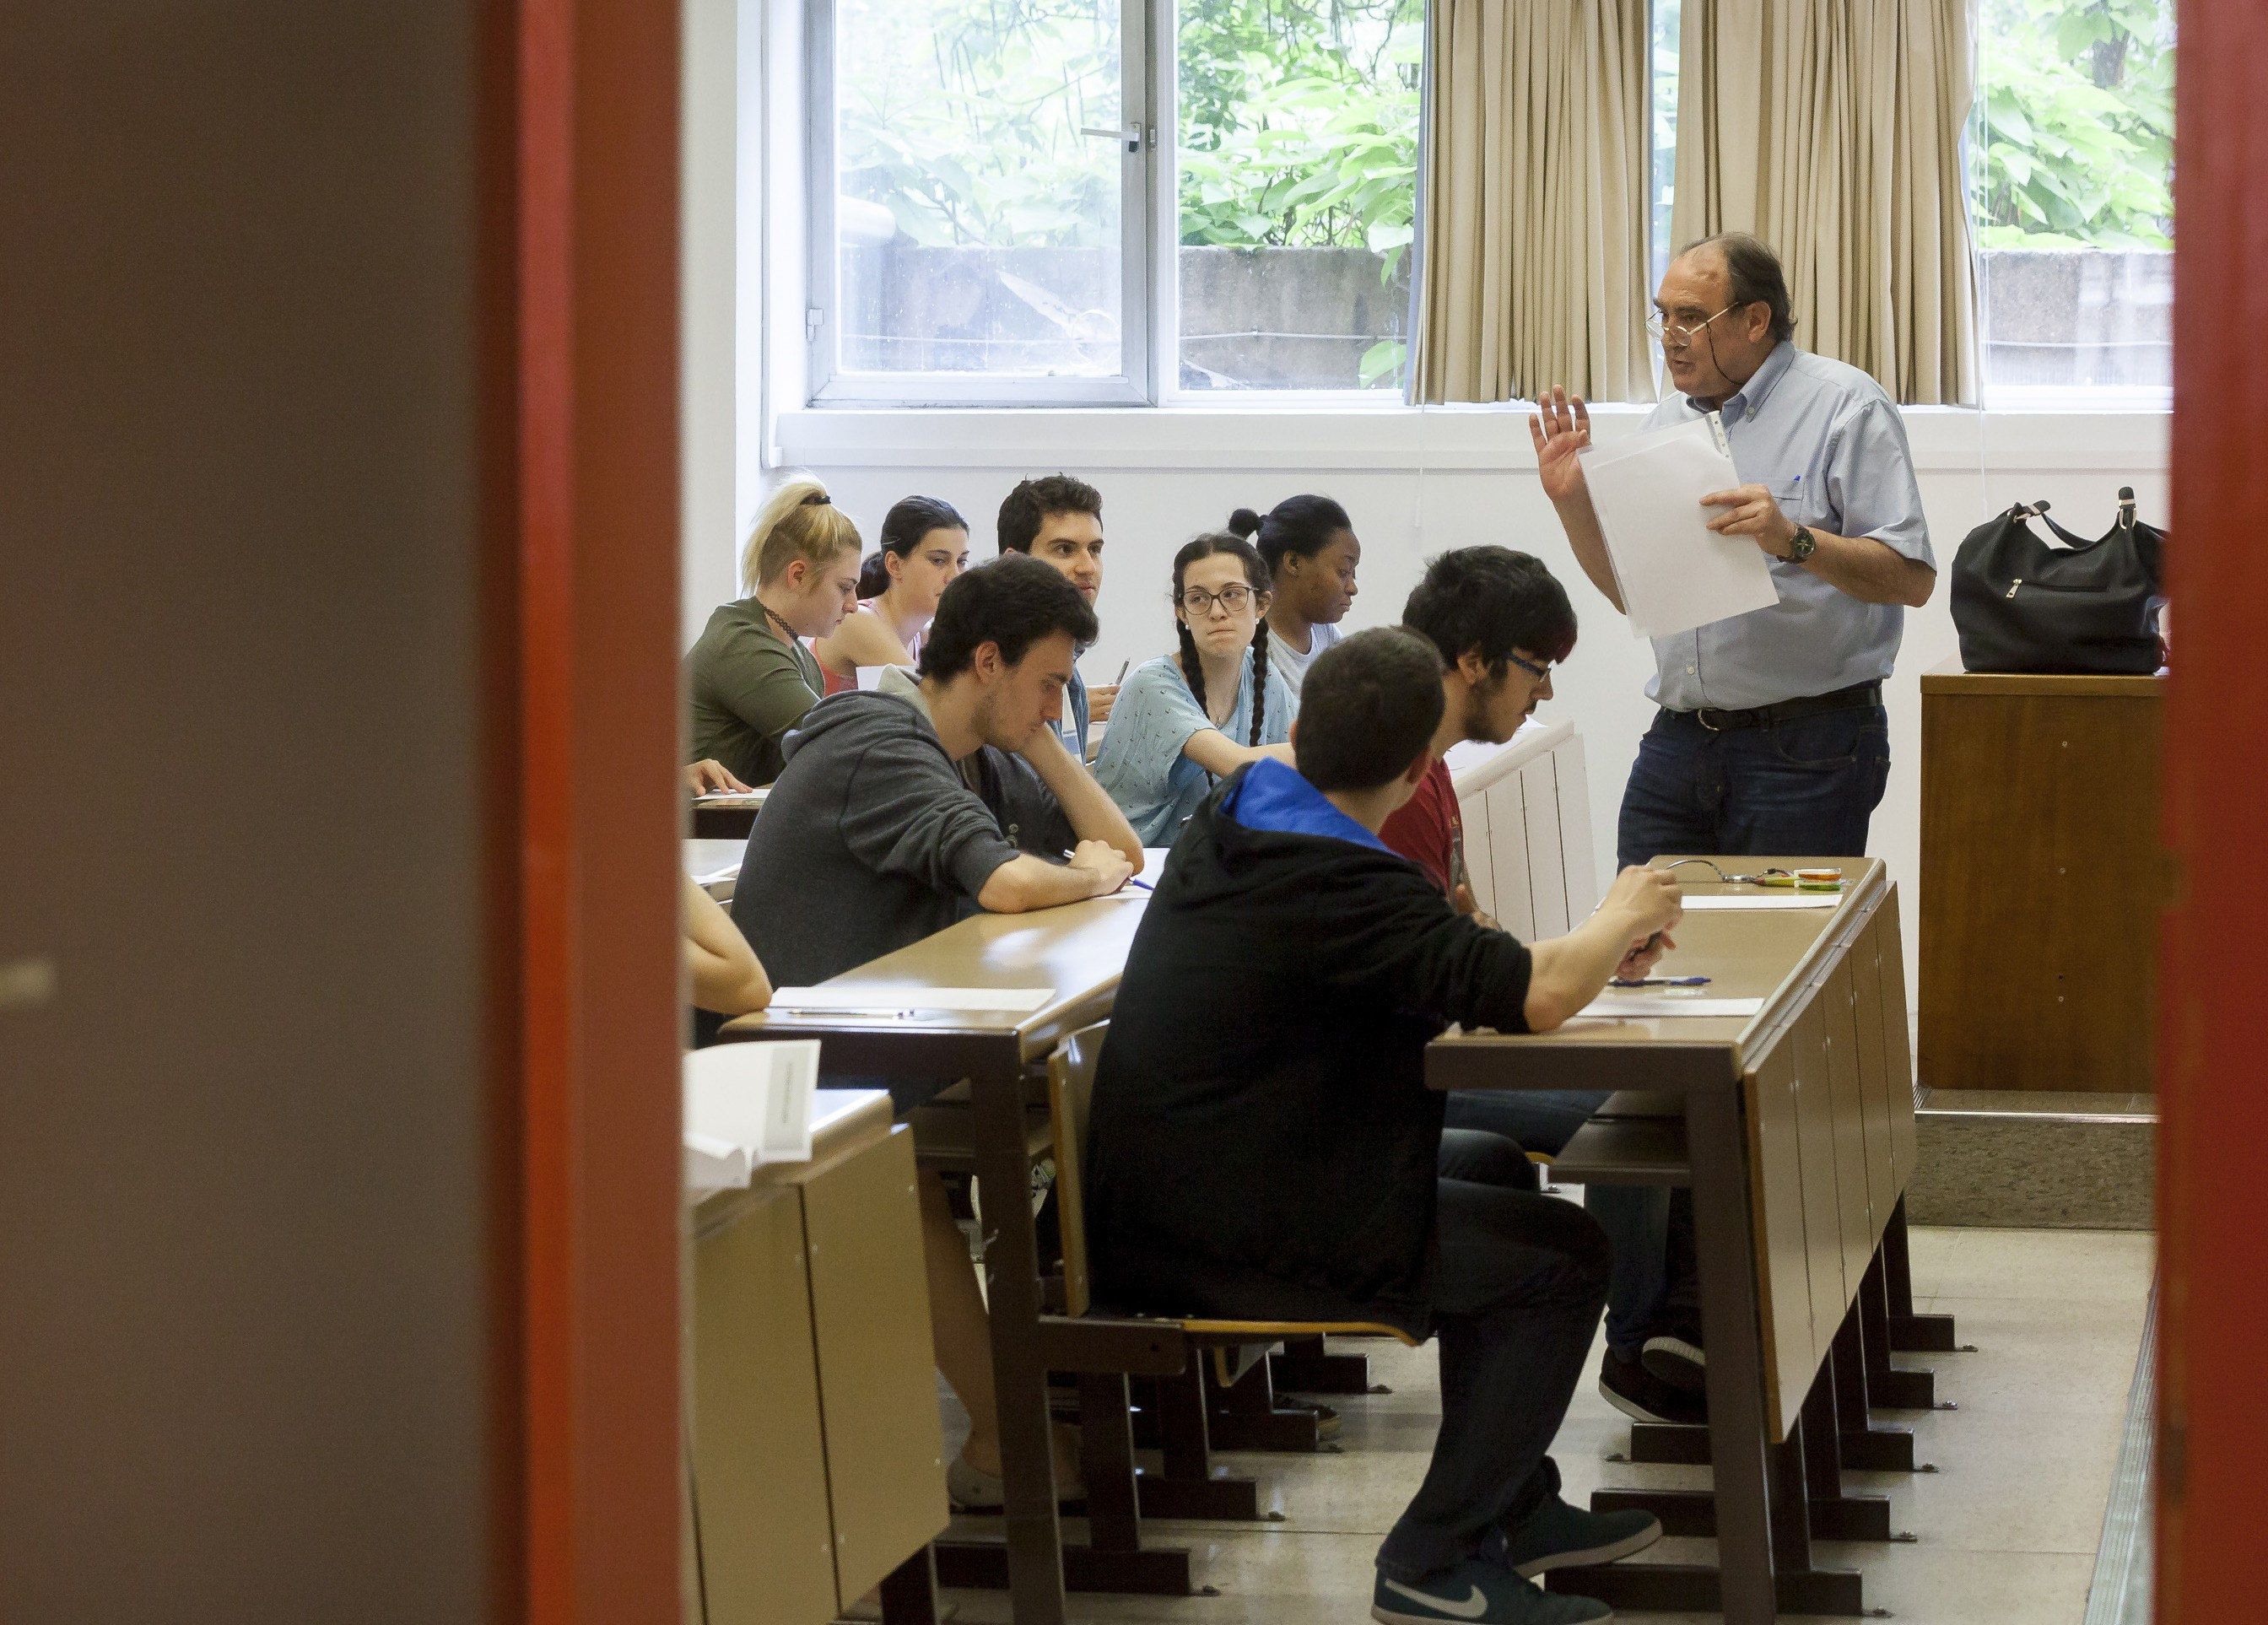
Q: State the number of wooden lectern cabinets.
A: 1